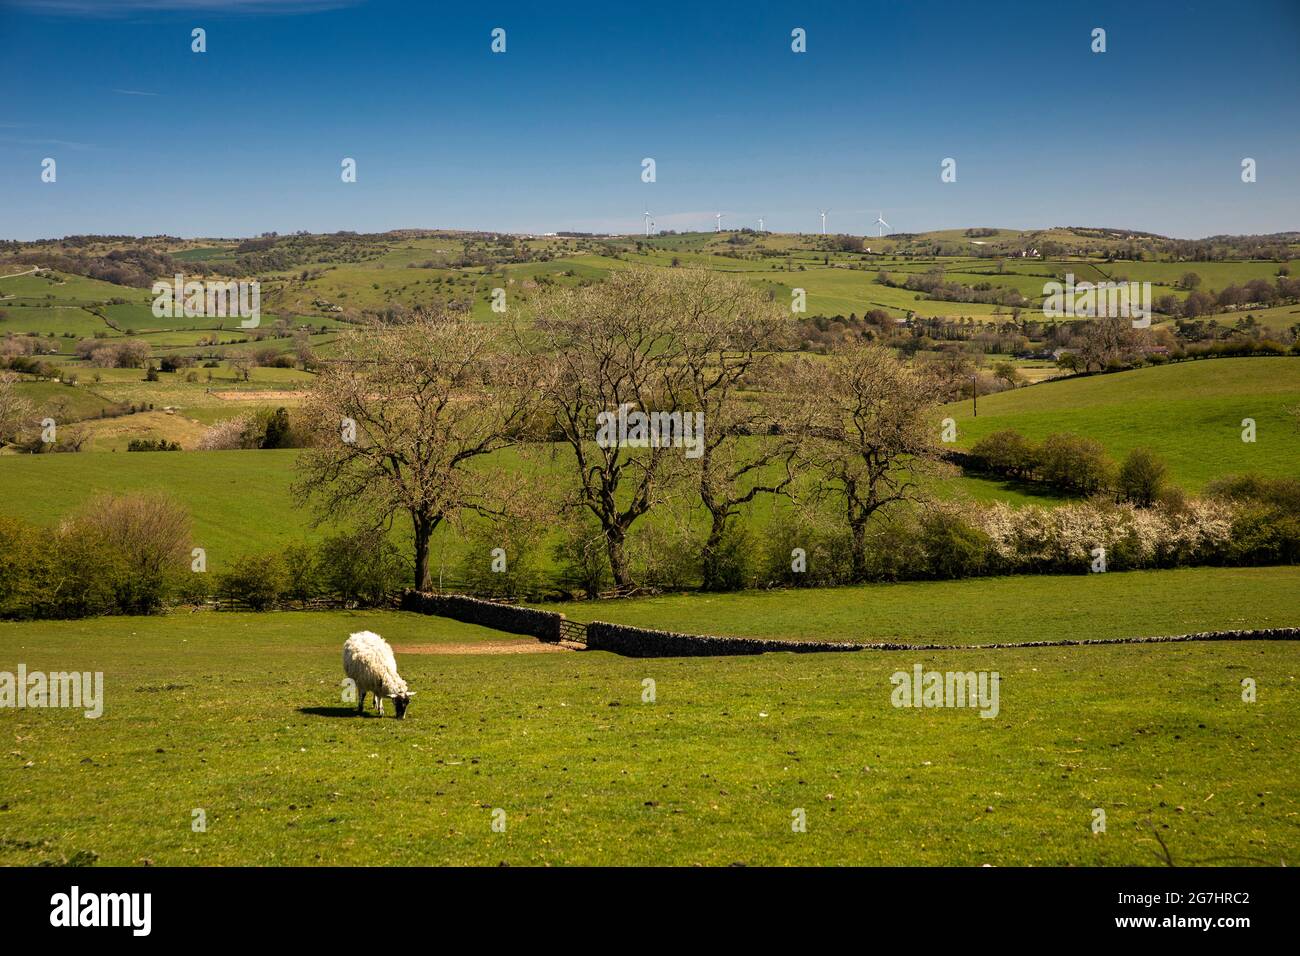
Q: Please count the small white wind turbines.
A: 5